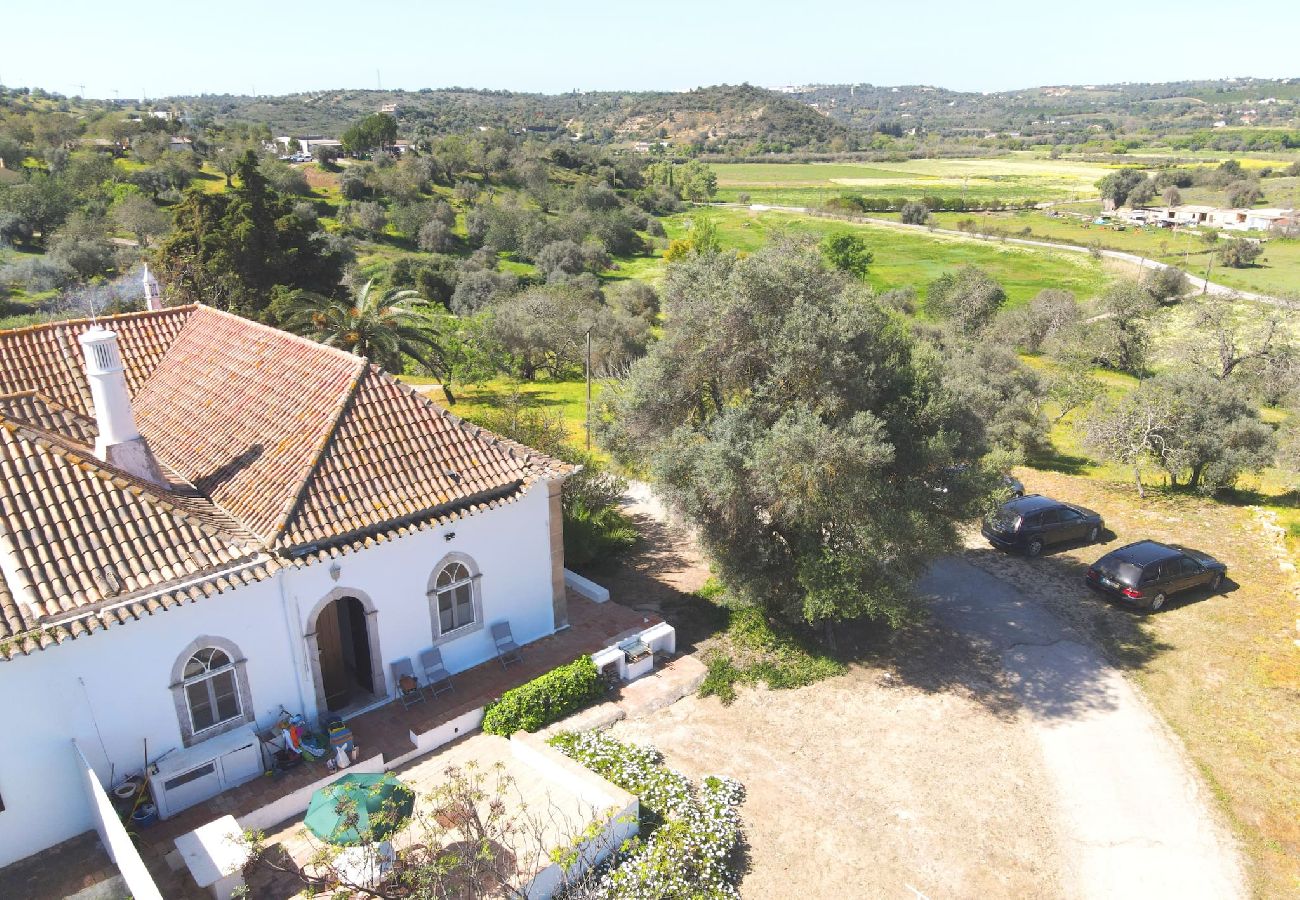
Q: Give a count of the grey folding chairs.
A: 3